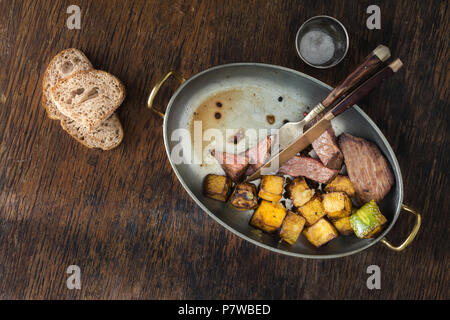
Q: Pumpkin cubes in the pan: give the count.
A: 12